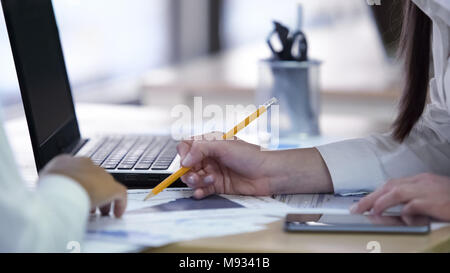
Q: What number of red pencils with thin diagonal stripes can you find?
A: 0